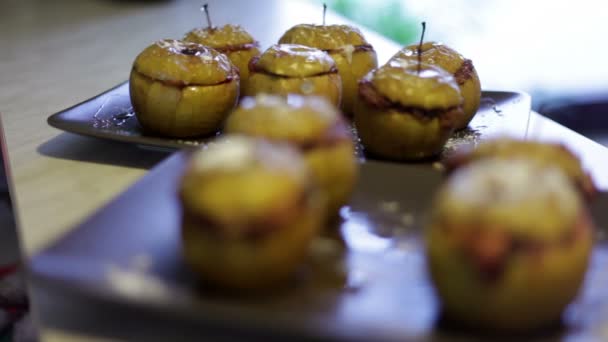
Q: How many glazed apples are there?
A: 10